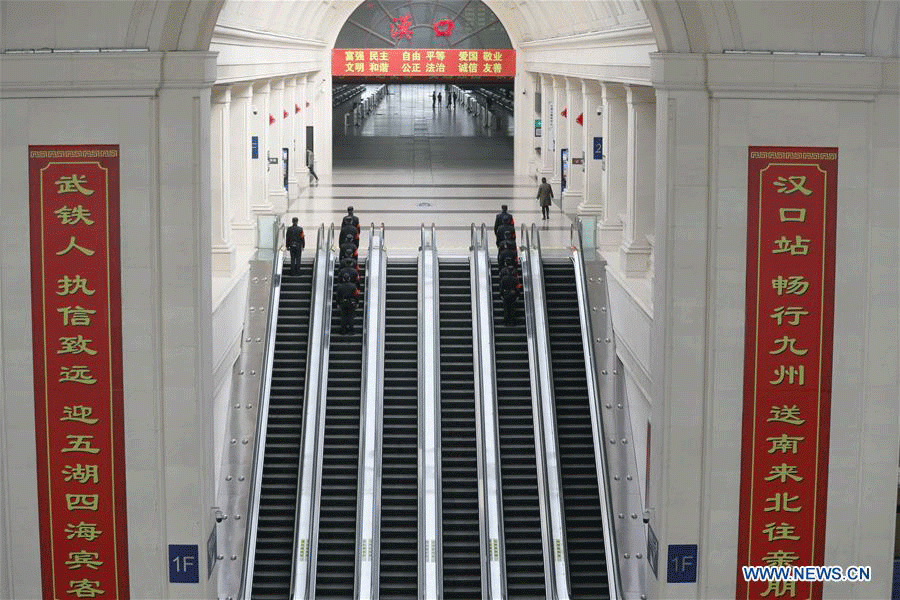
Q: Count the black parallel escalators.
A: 6